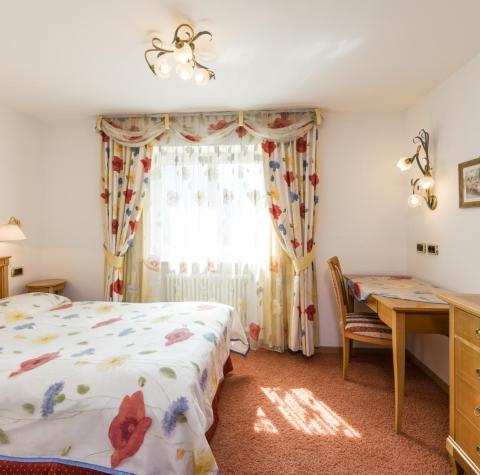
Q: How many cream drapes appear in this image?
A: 2